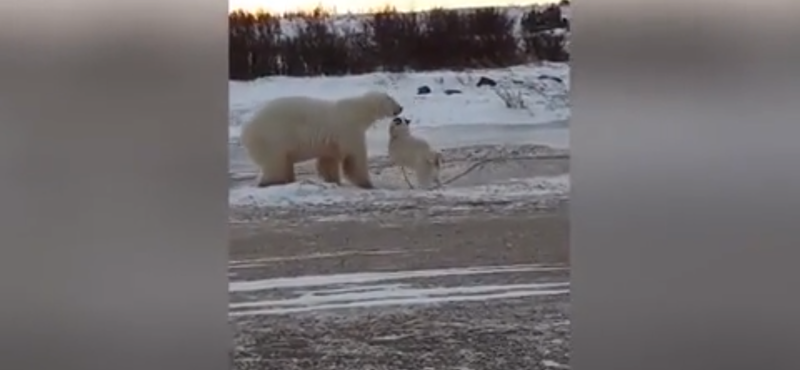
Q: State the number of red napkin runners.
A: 0